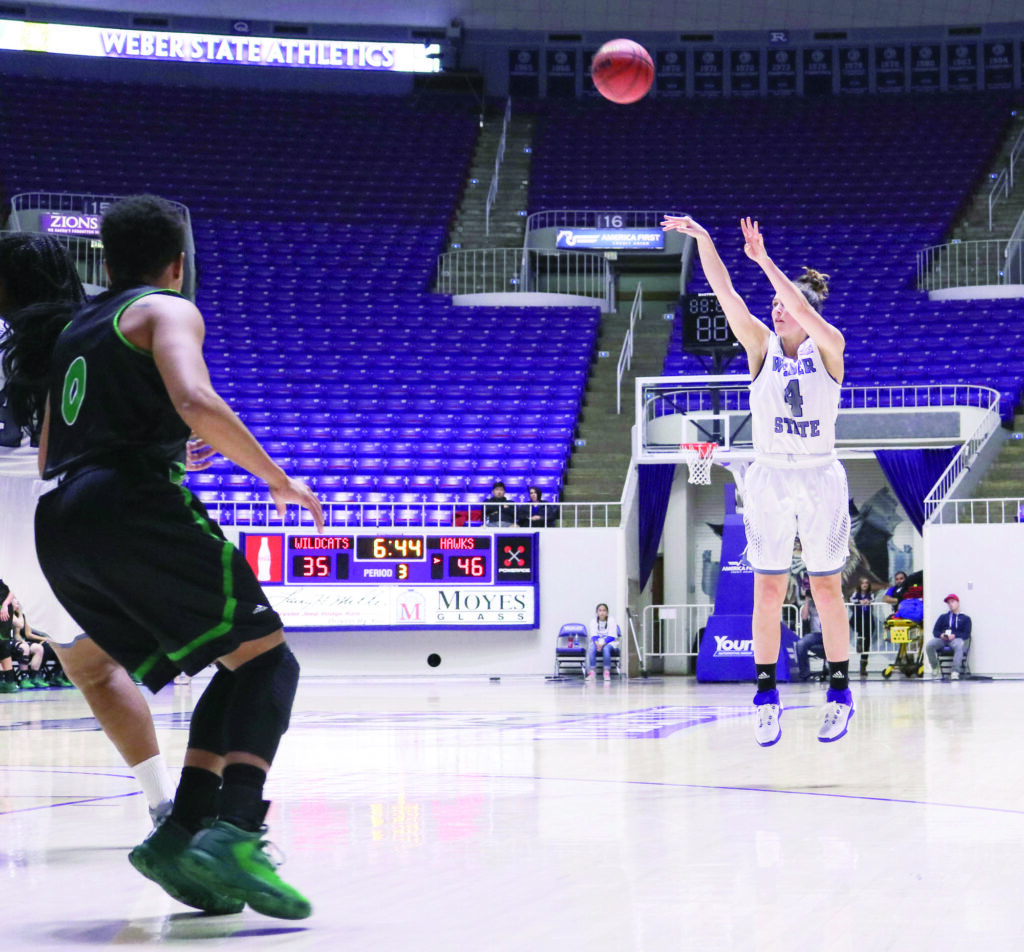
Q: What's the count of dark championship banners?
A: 13